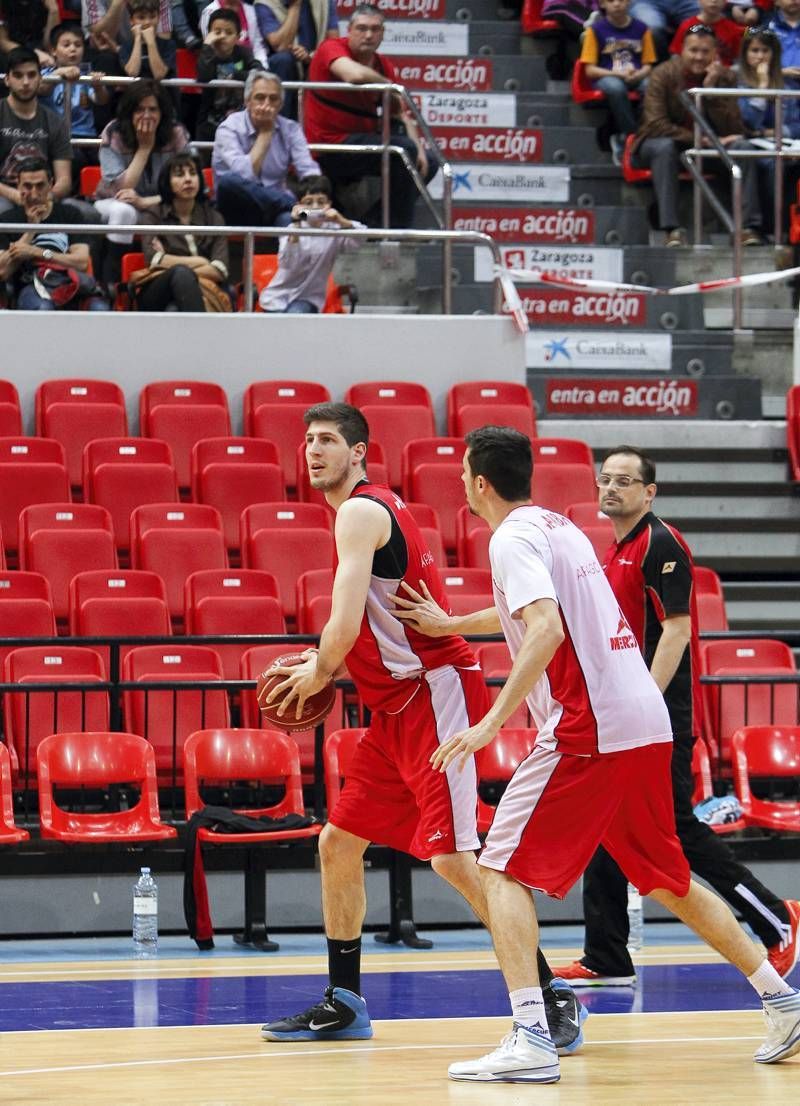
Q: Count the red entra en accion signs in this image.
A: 6